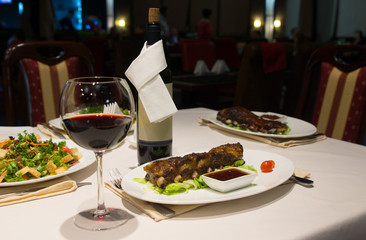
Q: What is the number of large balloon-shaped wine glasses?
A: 1